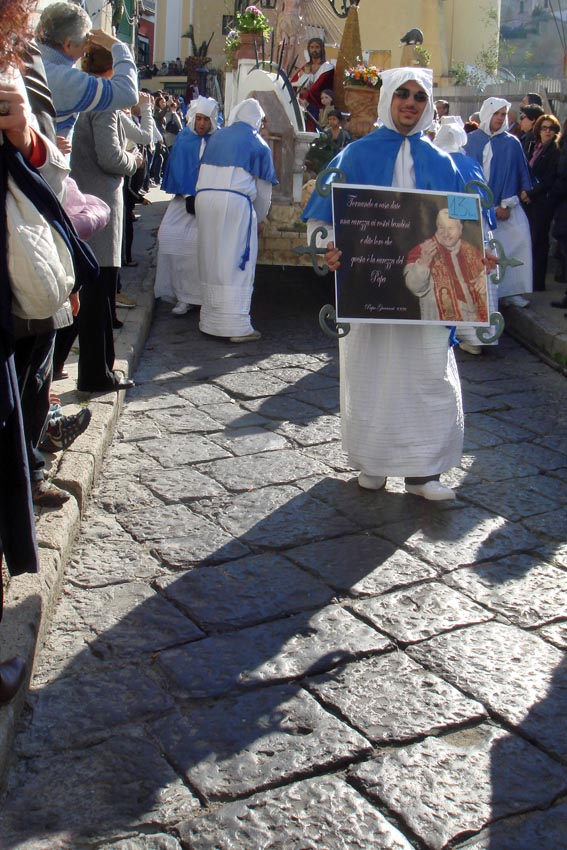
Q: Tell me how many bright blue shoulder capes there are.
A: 5